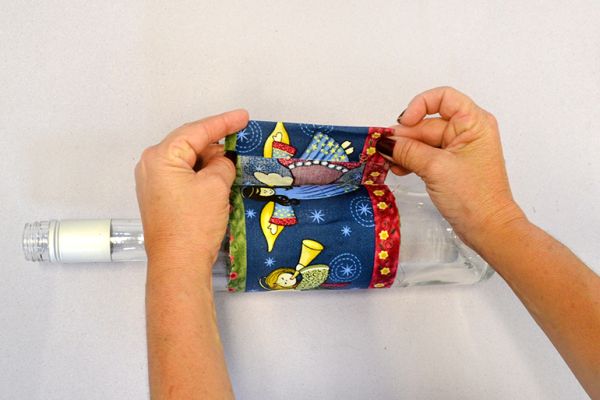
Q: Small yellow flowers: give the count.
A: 10